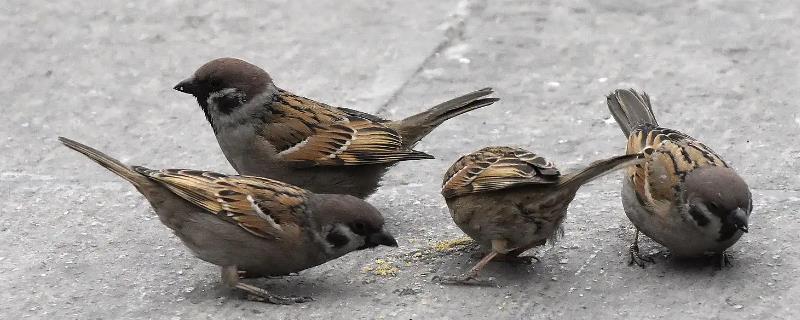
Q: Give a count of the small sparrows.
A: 4